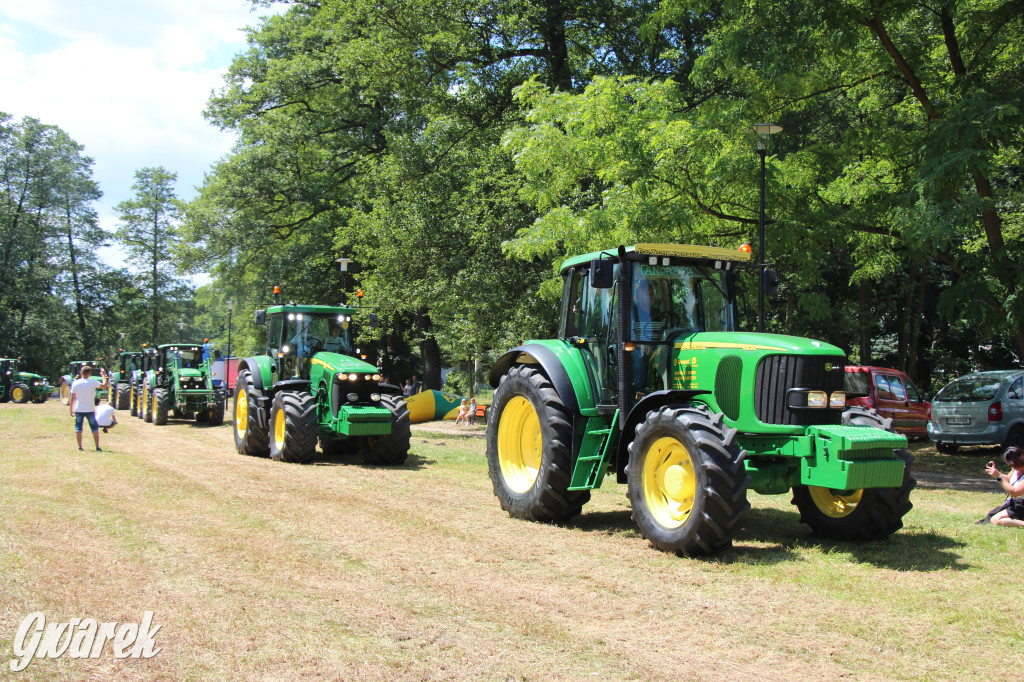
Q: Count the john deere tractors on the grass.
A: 7